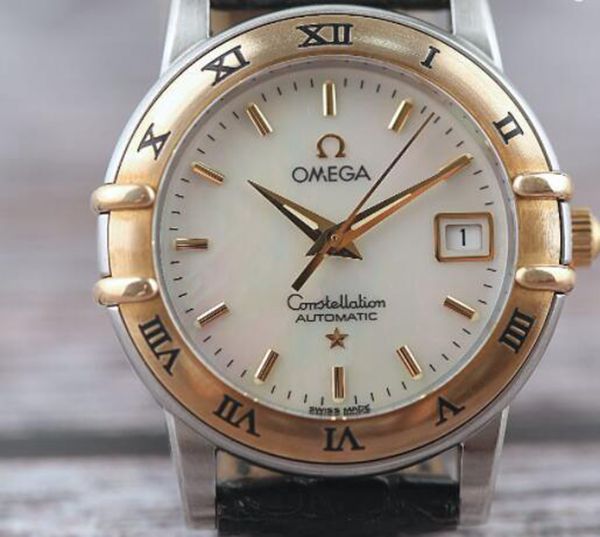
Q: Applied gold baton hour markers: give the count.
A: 11